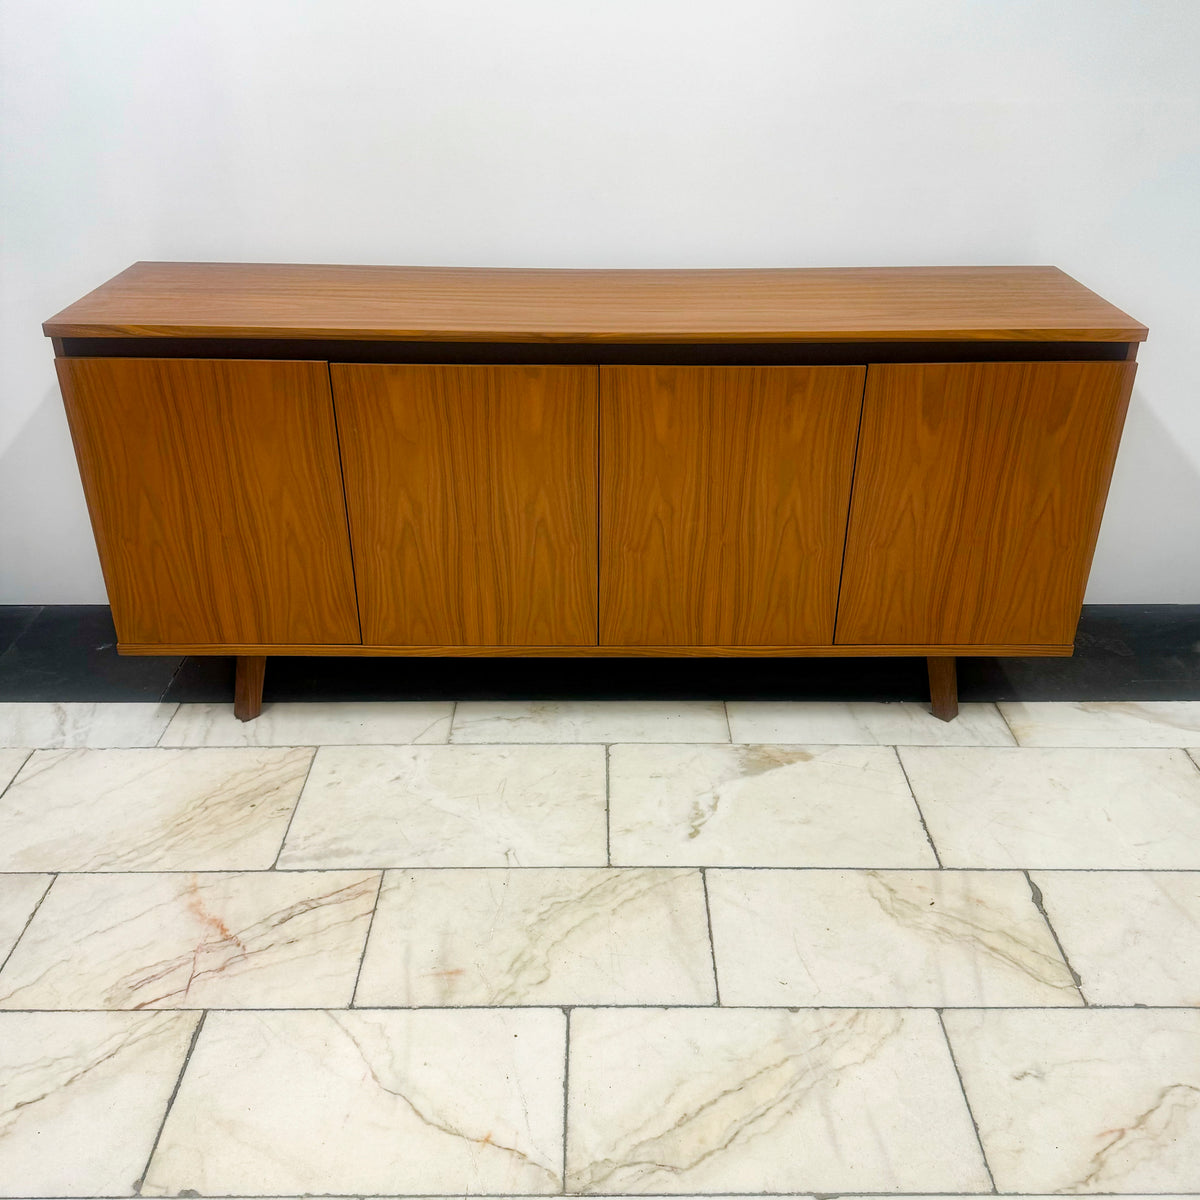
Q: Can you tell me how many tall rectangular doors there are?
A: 4